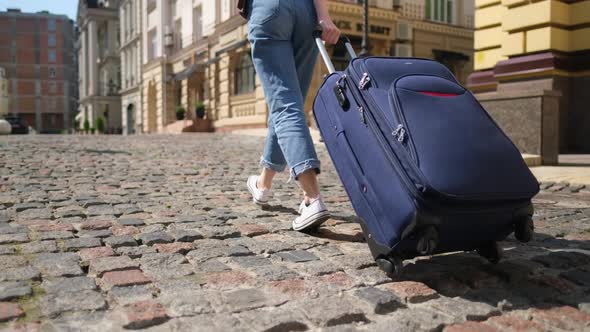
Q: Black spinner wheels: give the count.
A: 4